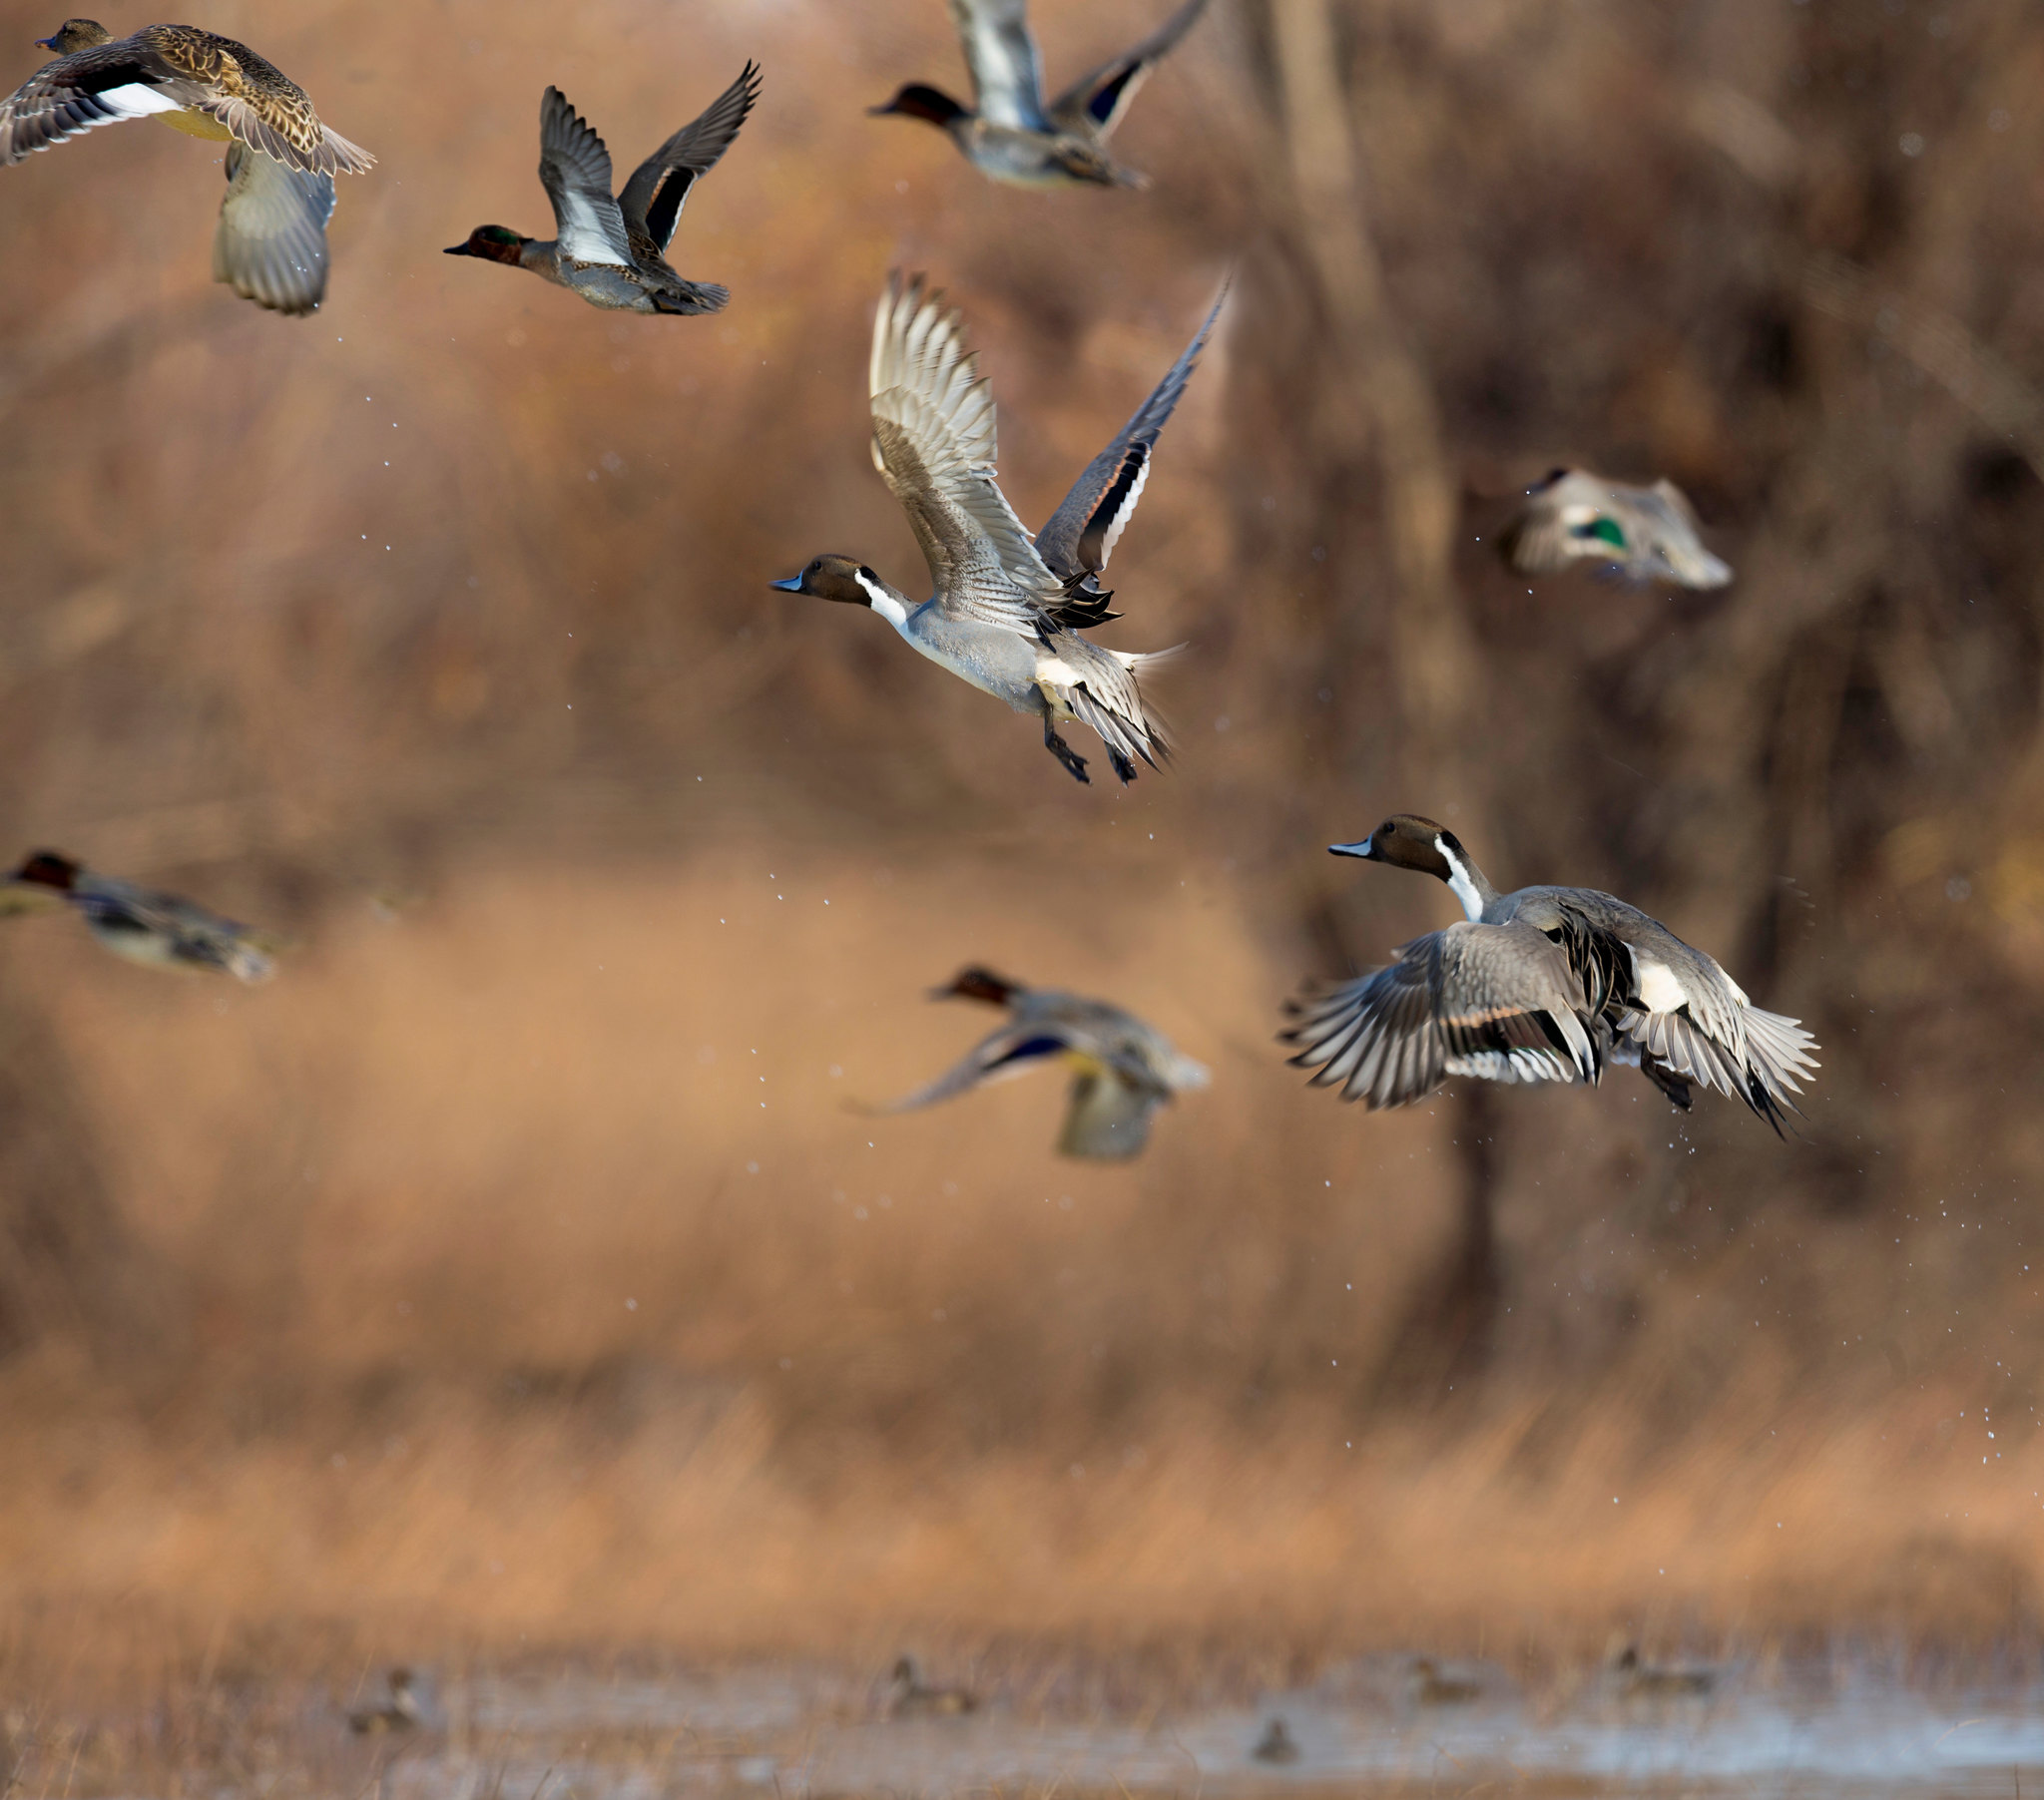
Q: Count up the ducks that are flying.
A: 8